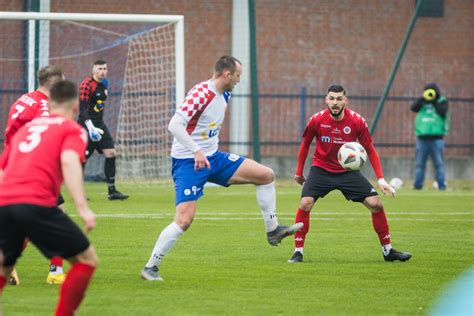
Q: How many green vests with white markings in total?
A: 1